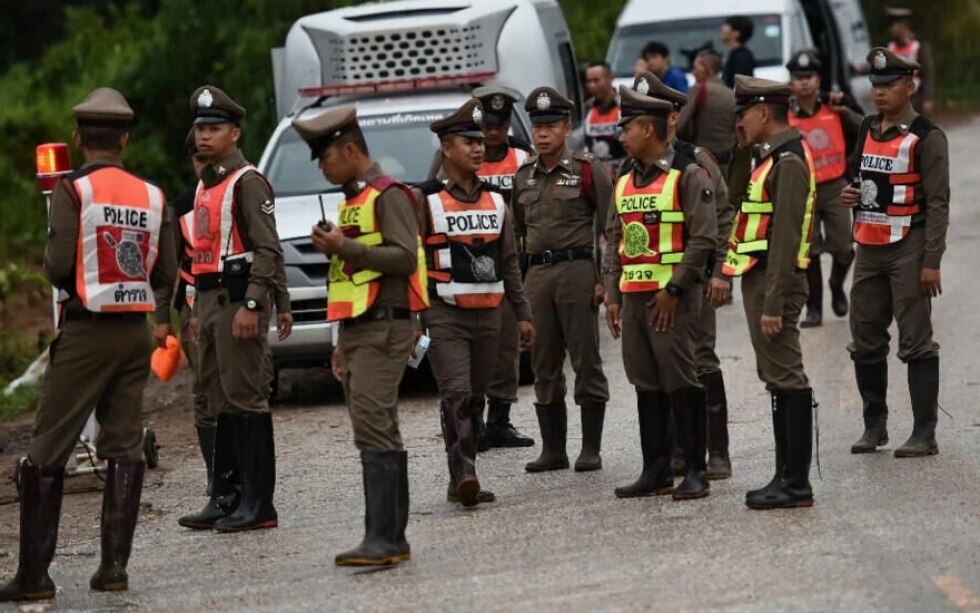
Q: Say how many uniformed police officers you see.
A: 15